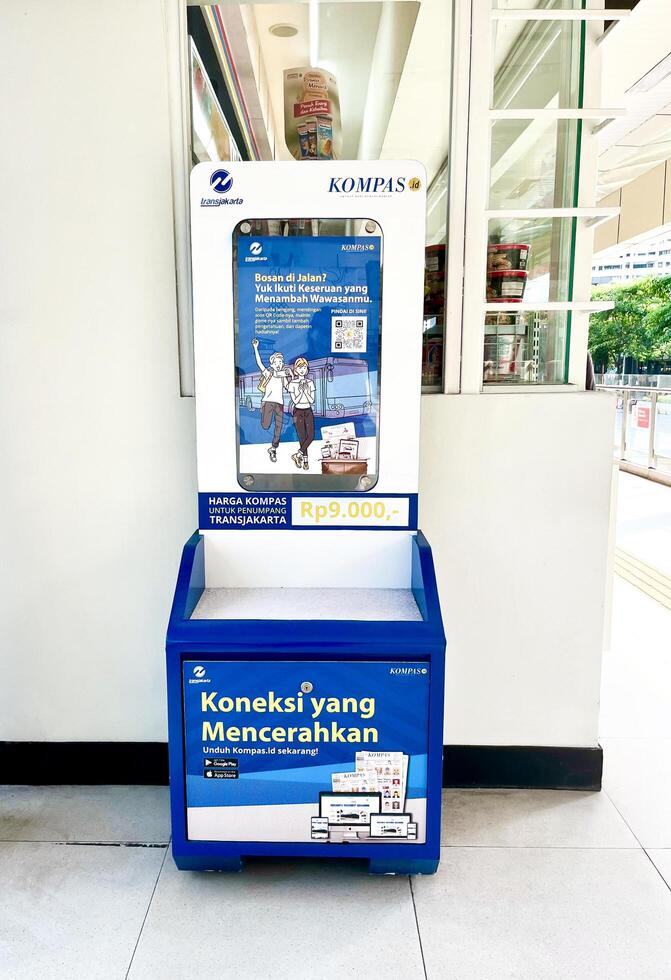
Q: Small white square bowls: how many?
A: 0